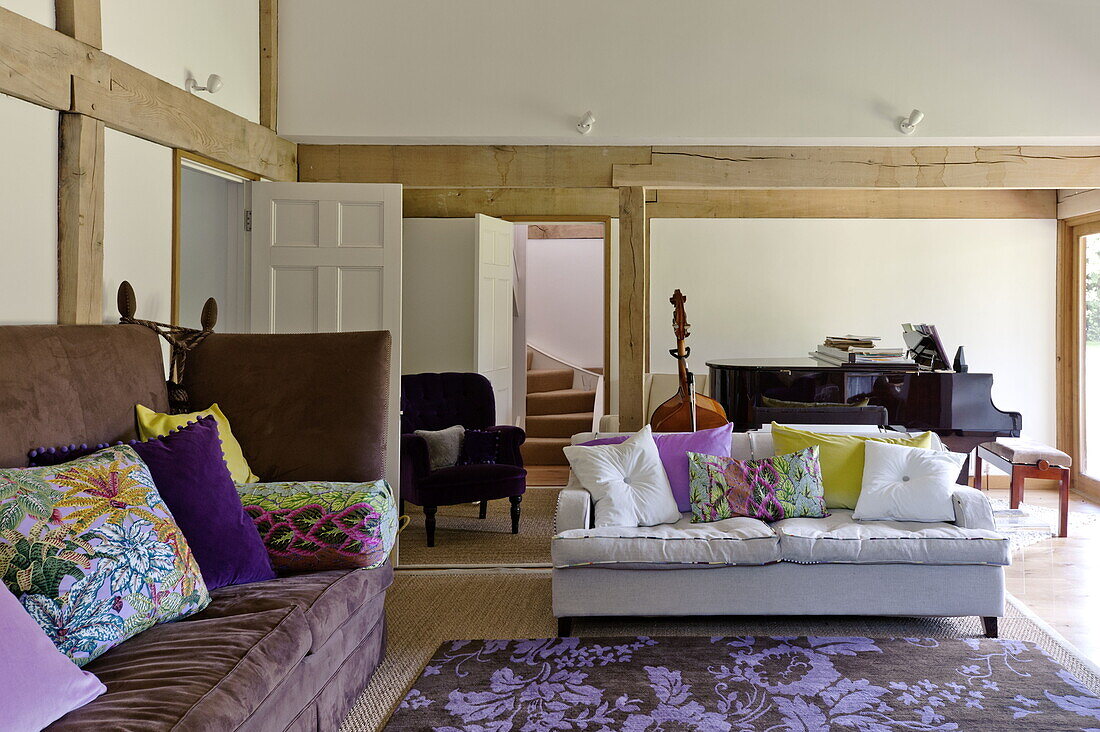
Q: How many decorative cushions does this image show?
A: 12